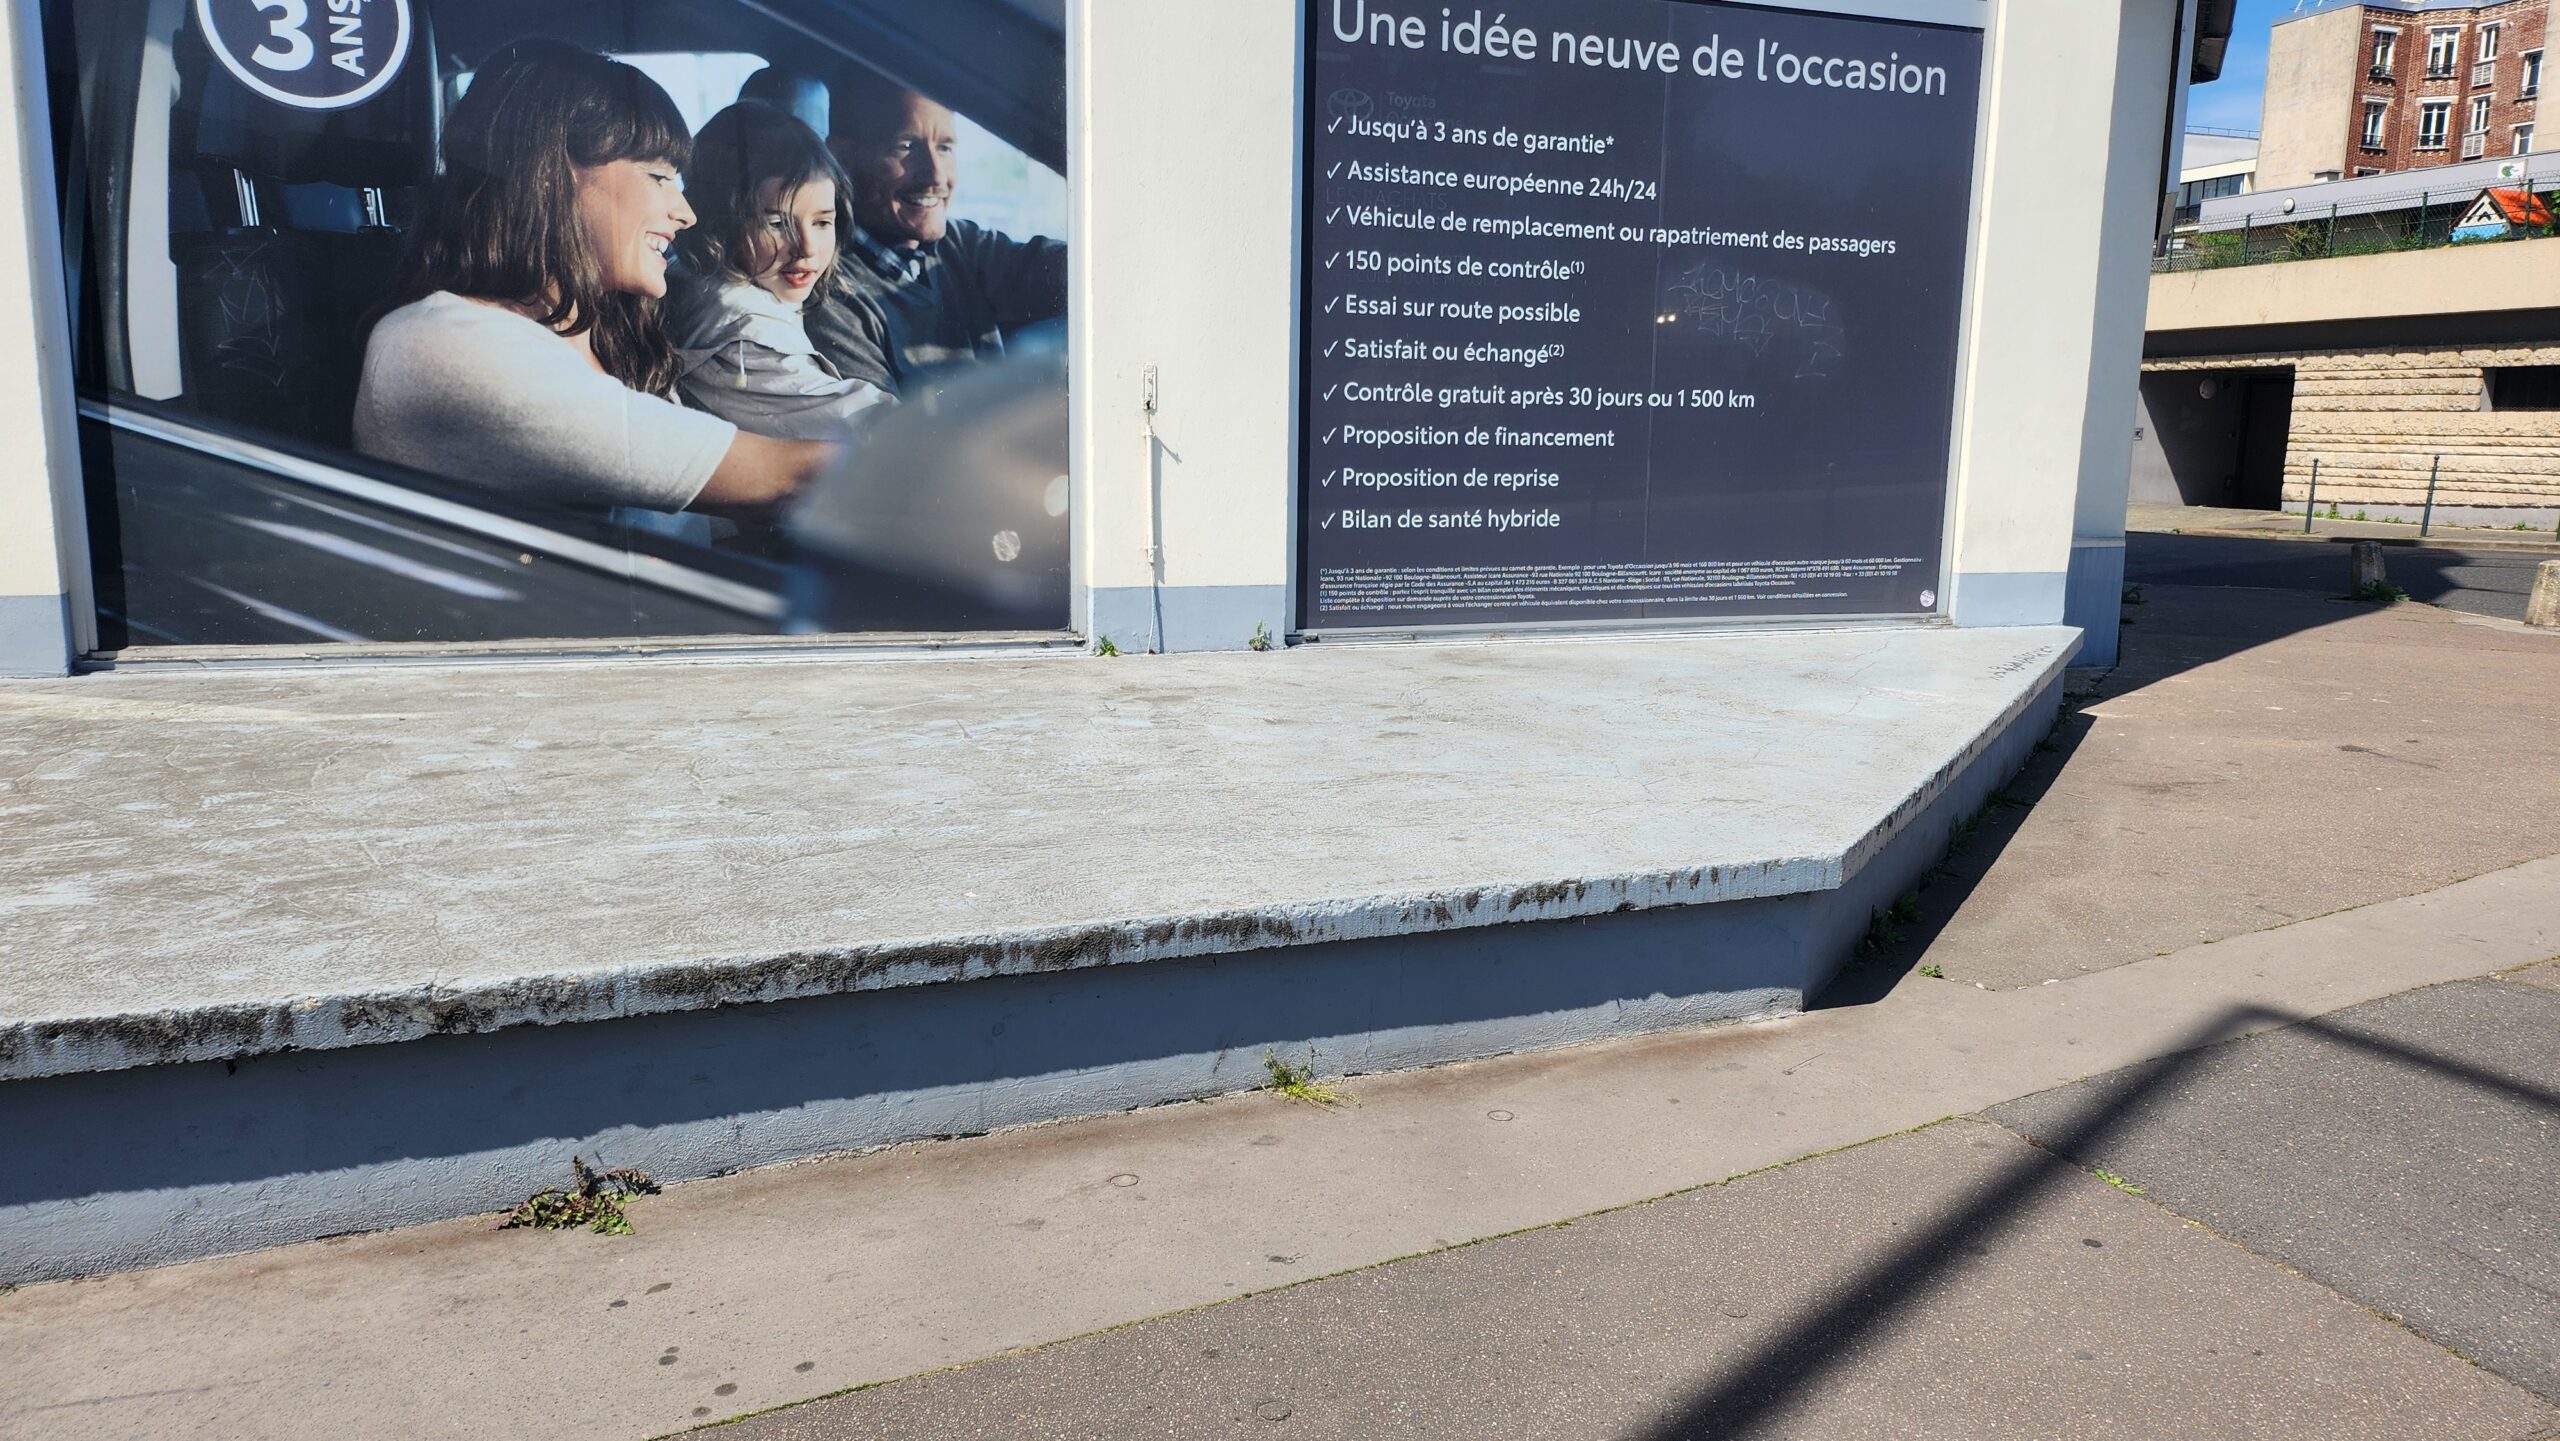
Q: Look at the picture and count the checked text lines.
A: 10